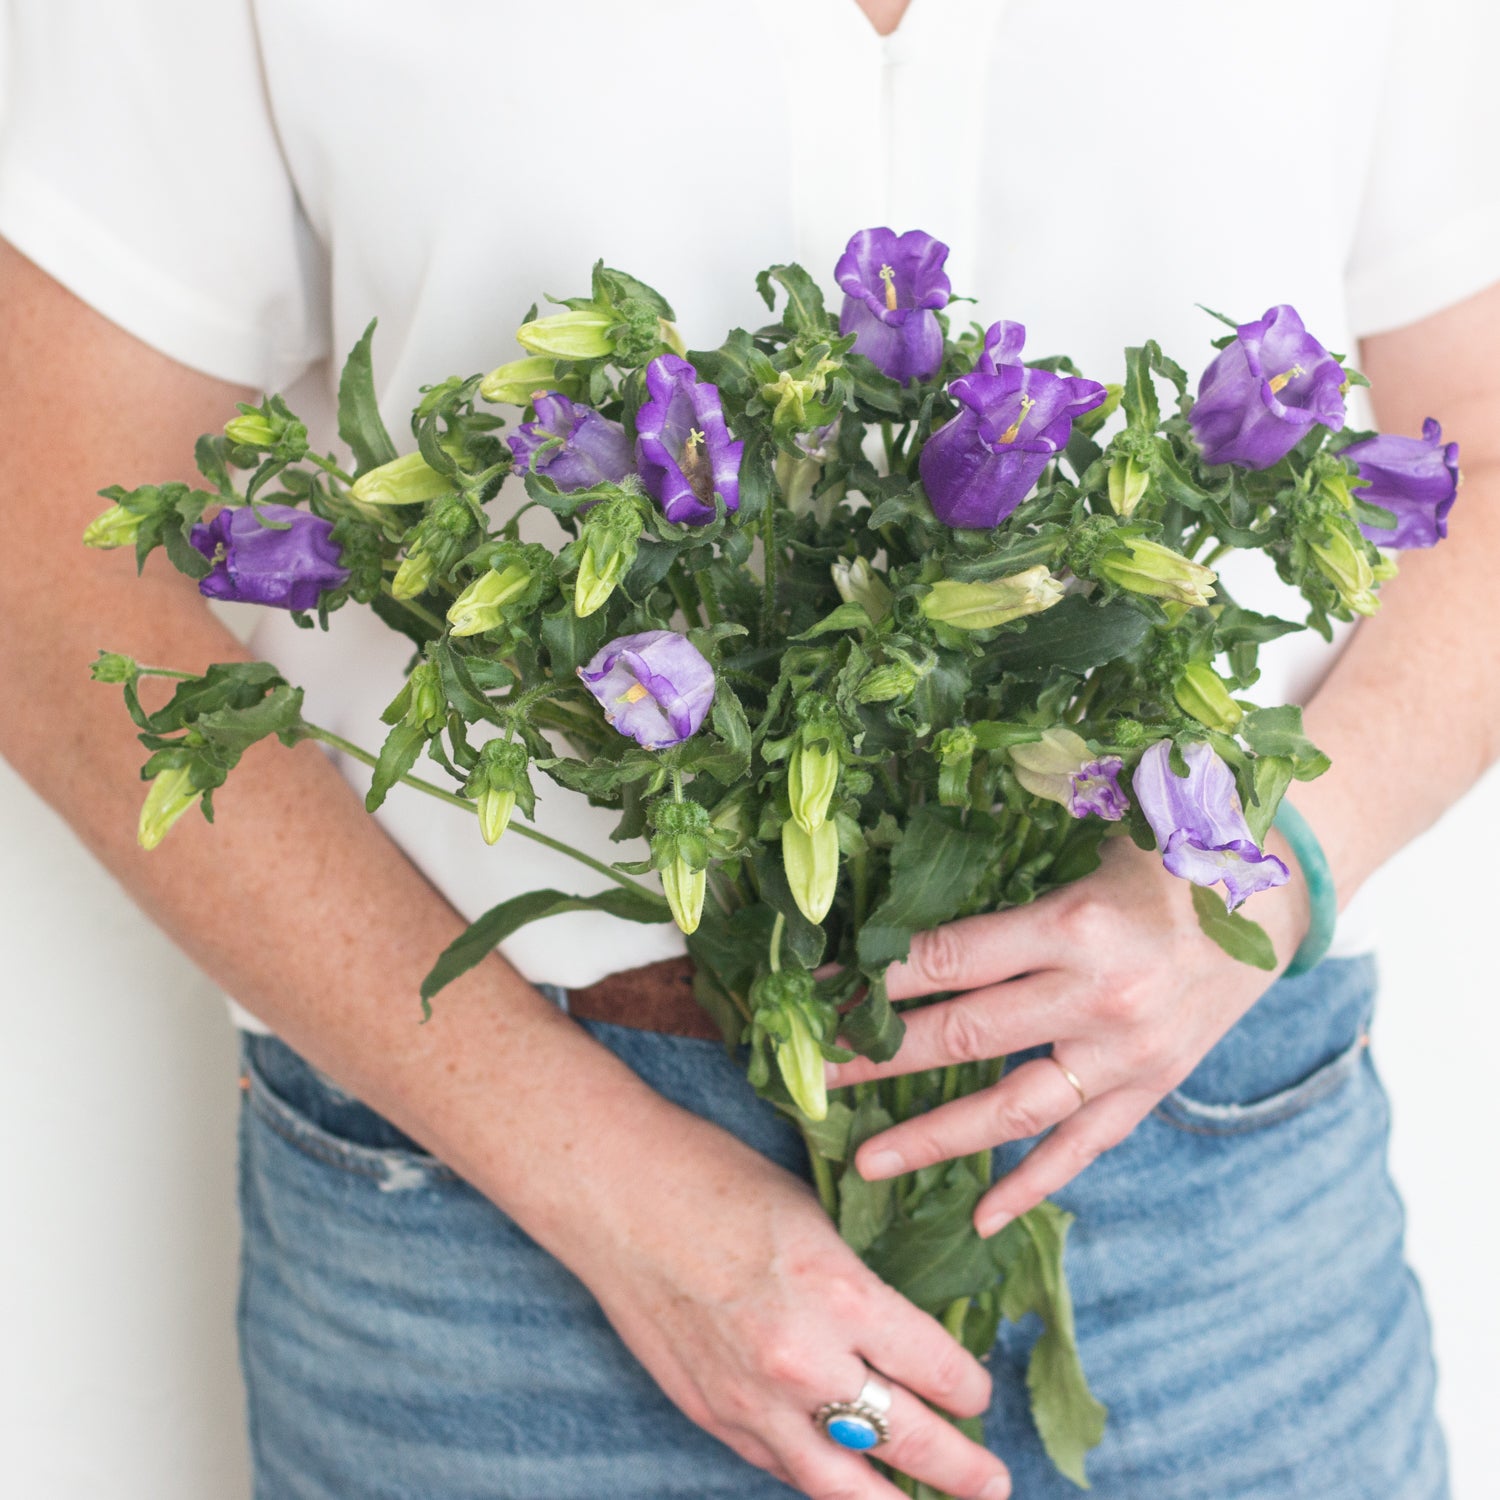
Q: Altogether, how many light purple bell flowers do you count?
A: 2